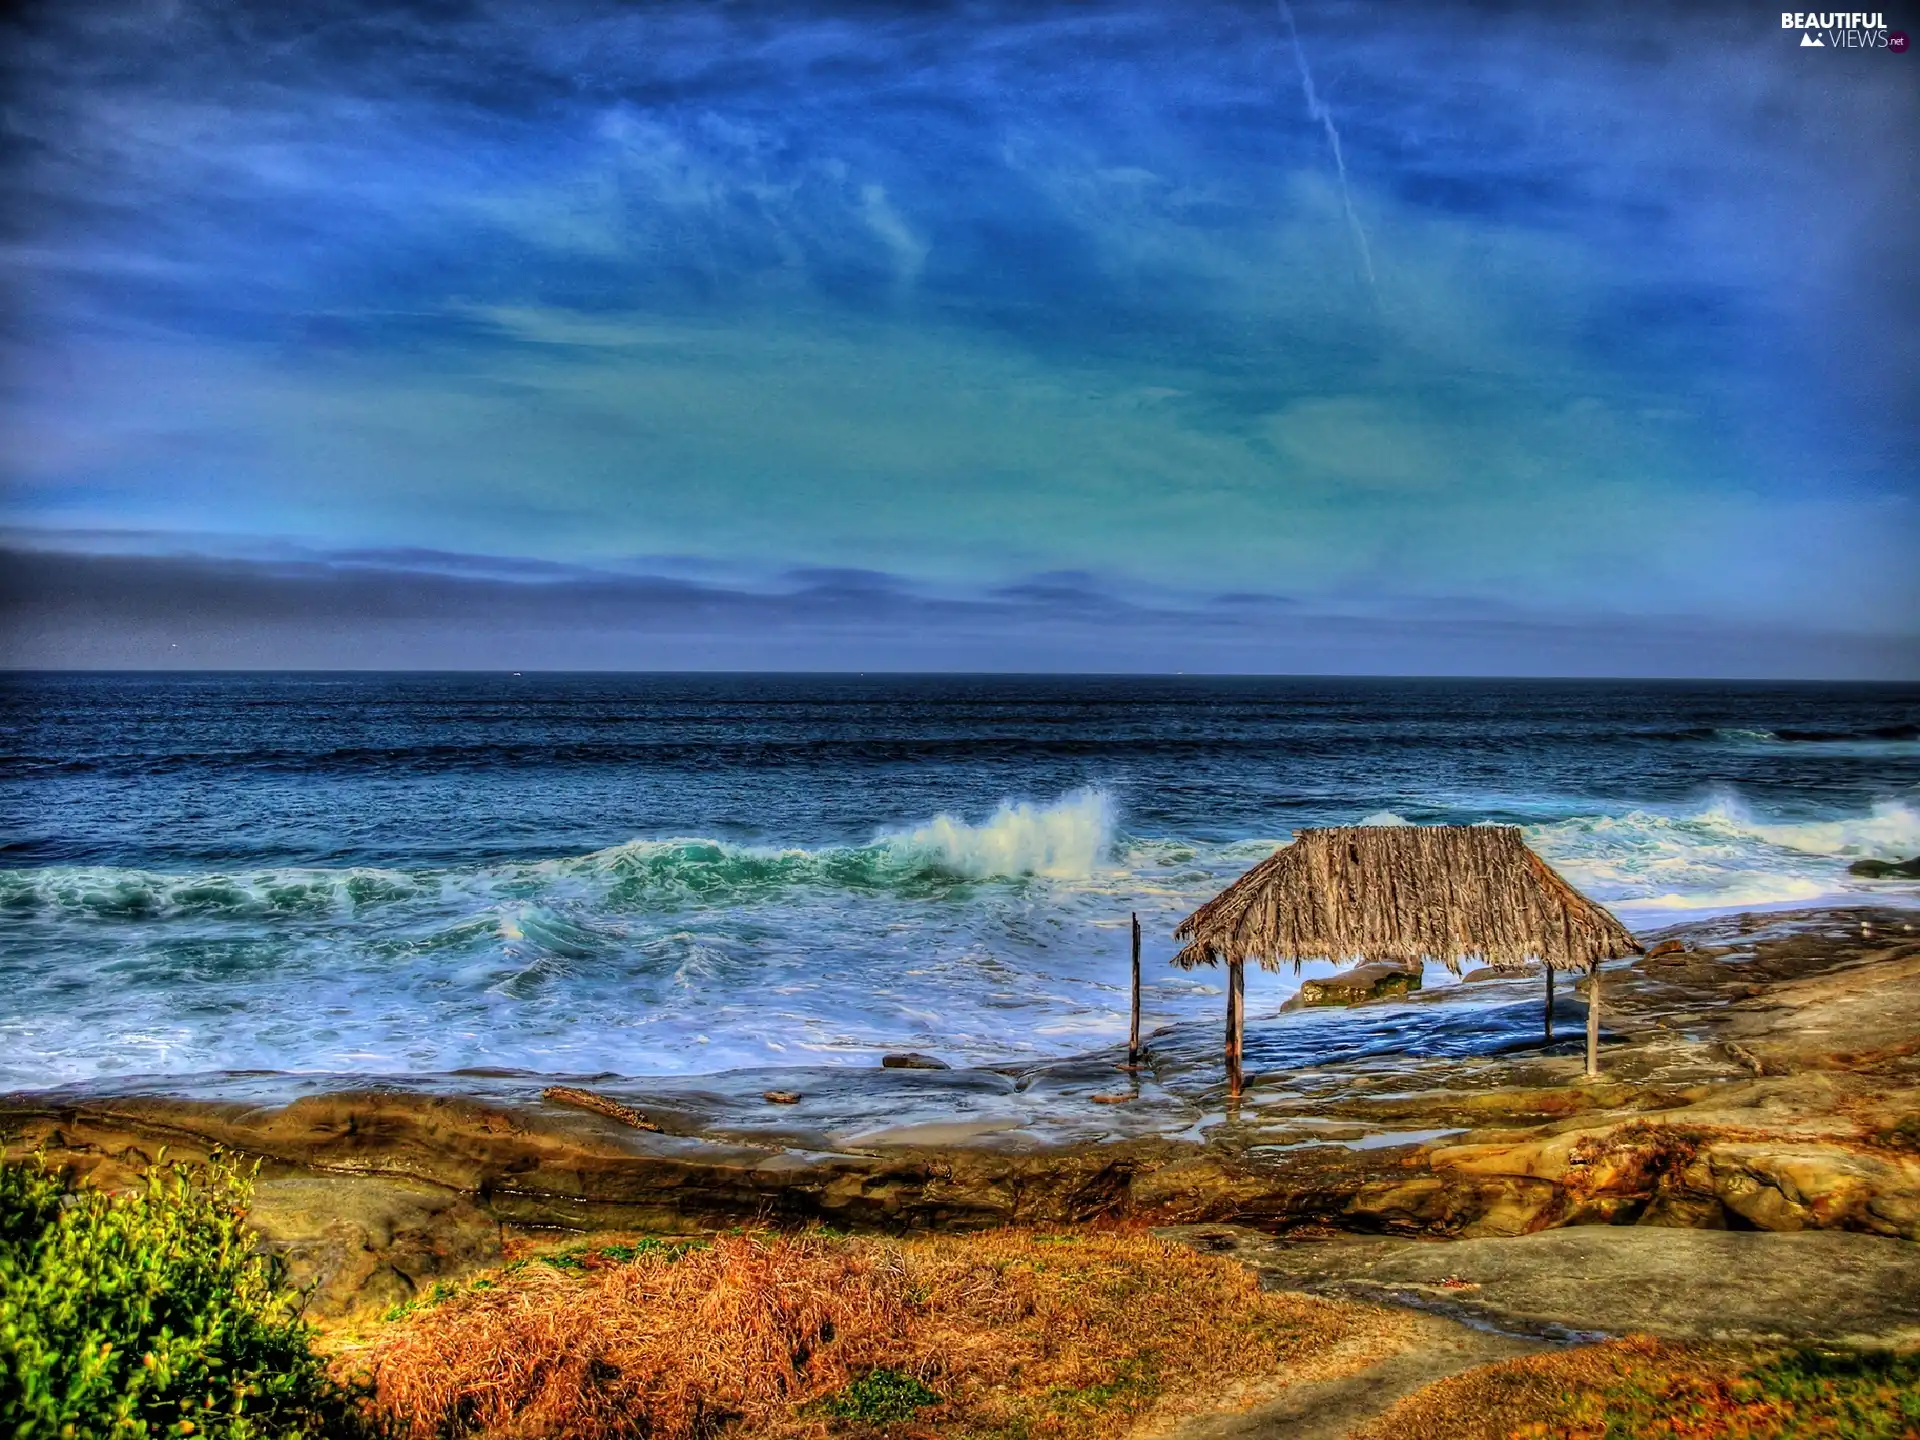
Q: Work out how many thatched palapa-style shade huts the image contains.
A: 1